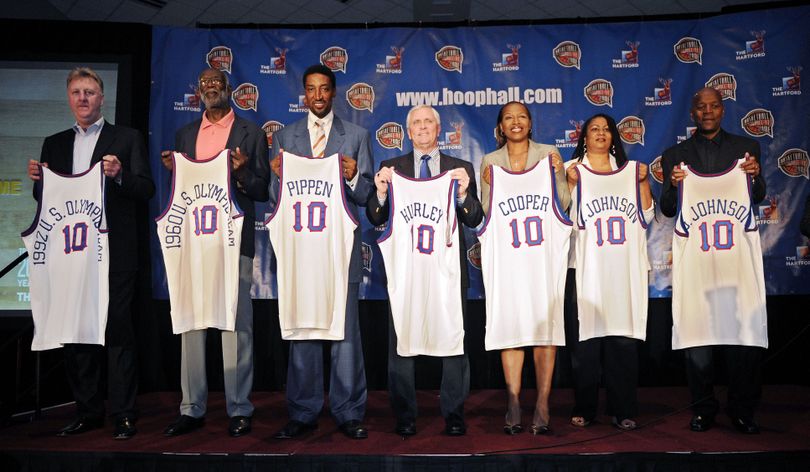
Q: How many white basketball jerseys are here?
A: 7